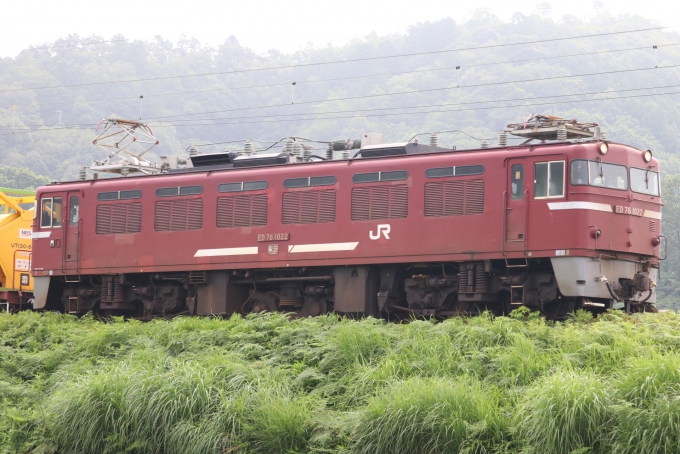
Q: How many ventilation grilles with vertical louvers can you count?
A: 6